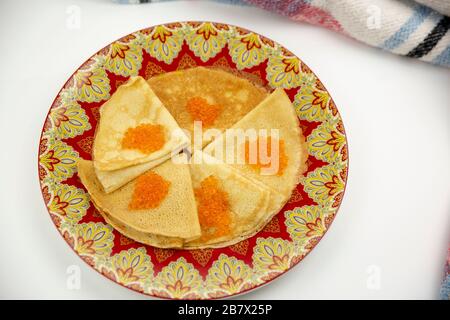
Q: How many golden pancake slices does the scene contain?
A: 5